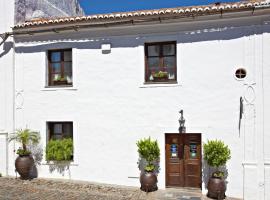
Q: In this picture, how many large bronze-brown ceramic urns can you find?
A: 3